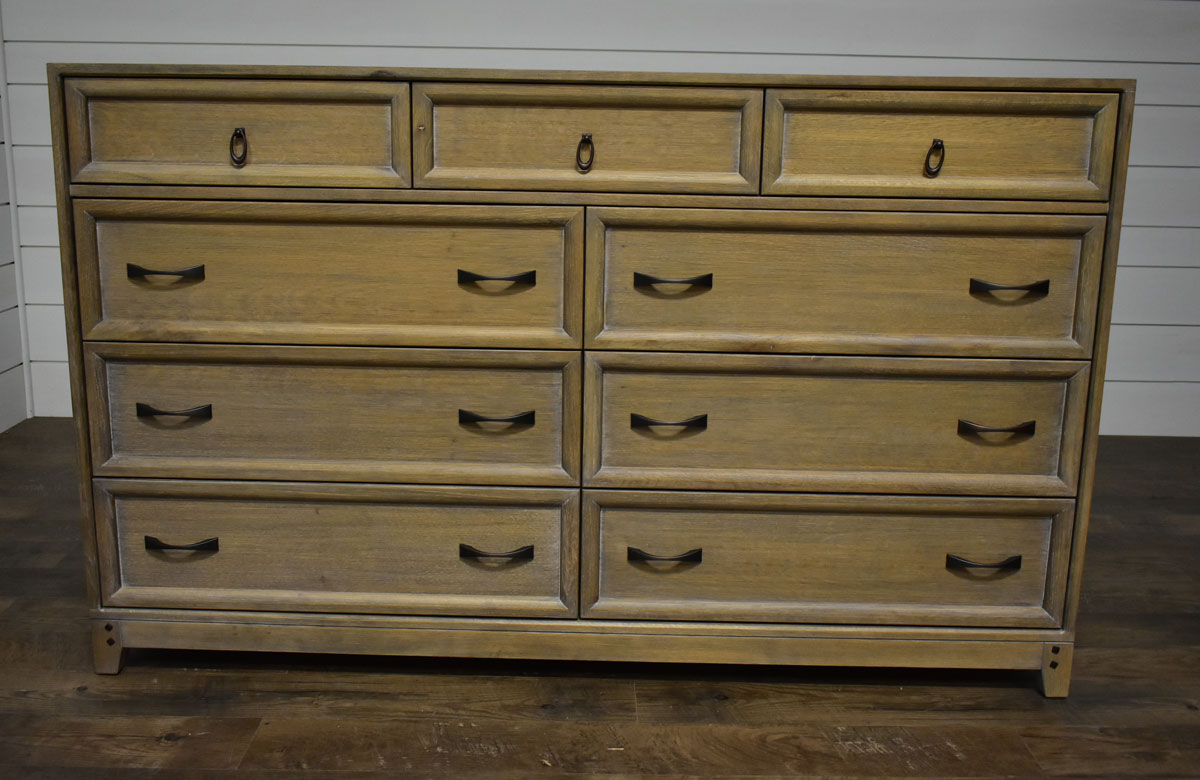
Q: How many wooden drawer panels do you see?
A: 9